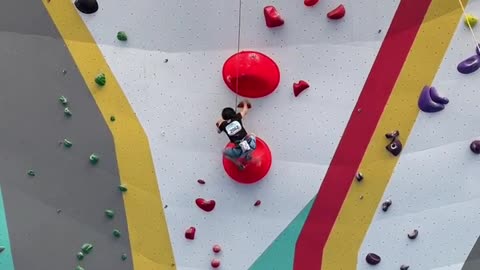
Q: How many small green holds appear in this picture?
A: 15